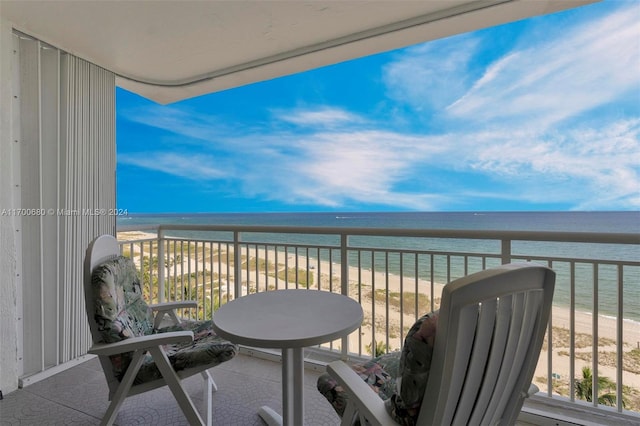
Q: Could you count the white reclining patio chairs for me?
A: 2